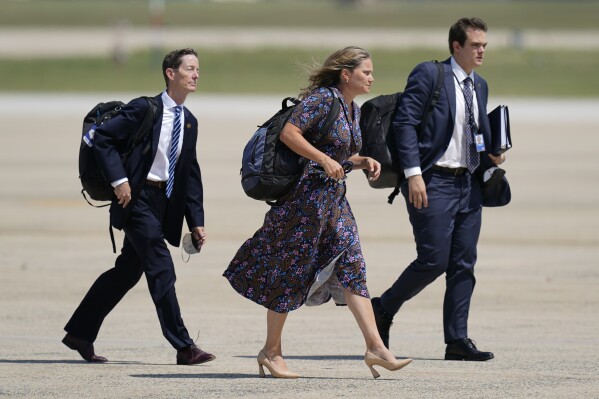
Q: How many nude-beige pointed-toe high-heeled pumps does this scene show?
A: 2